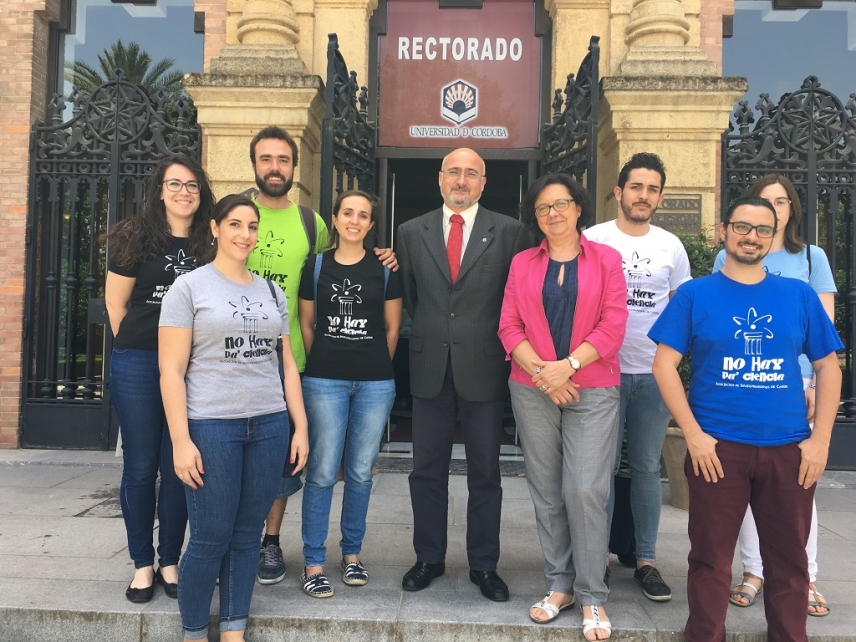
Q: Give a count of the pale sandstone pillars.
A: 2